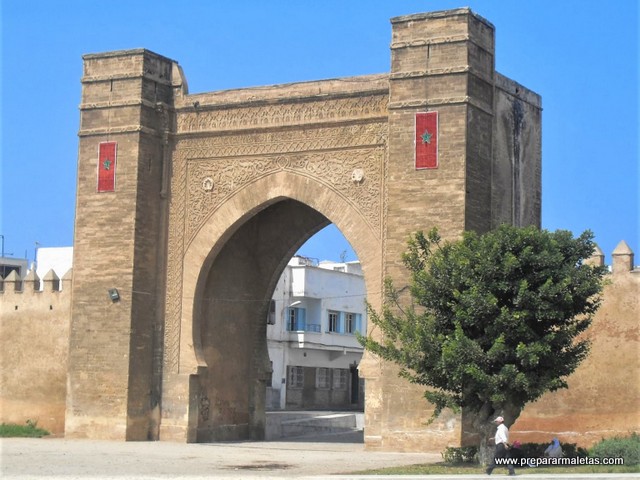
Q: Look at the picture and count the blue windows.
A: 3